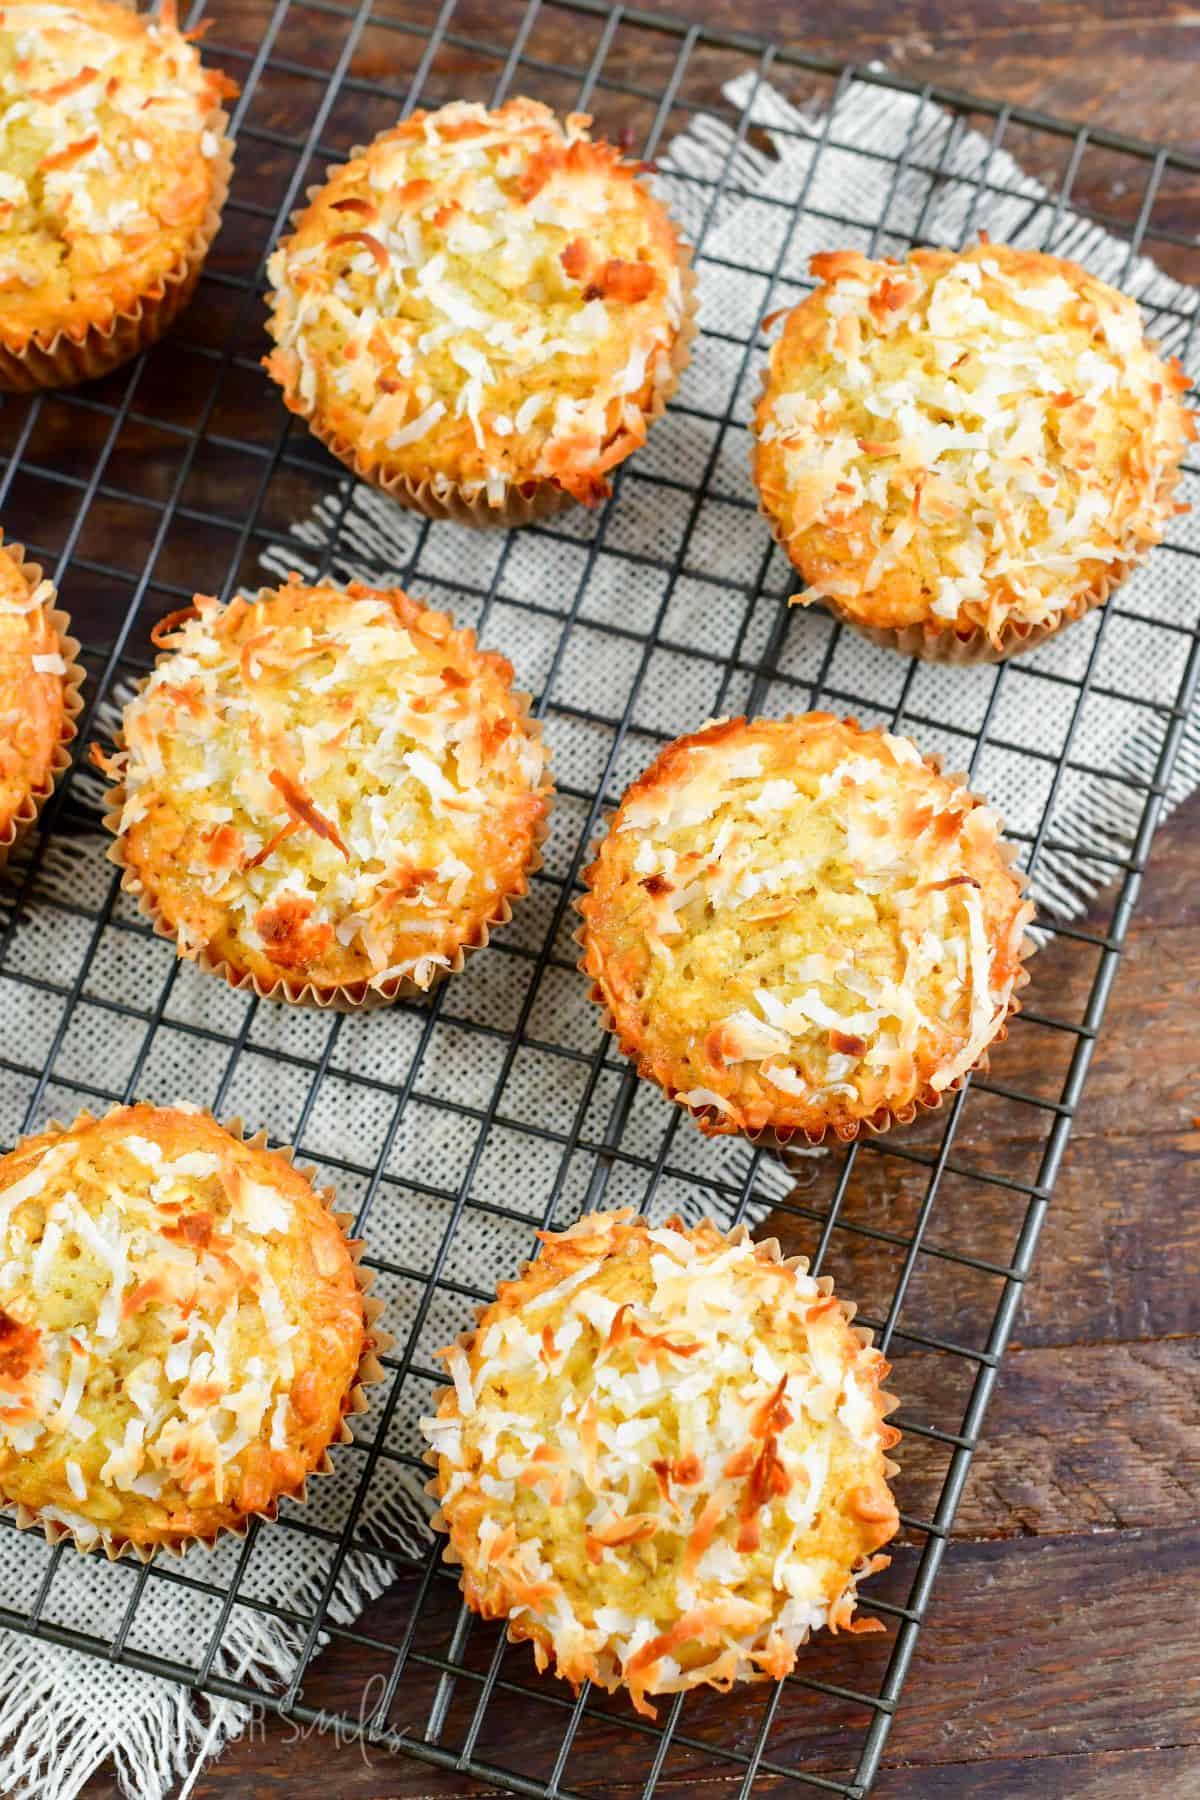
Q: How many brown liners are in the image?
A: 8